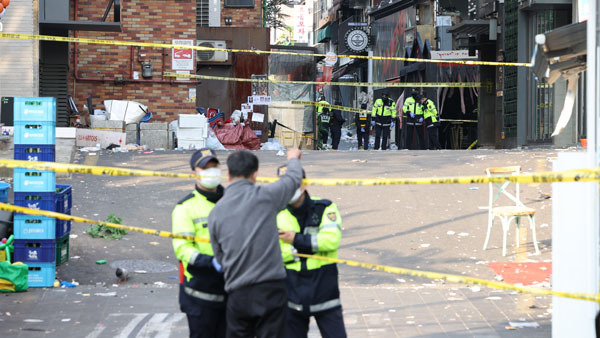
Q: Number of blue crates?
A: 10